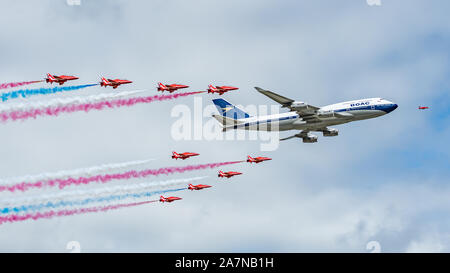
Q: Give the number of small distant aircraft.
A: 1